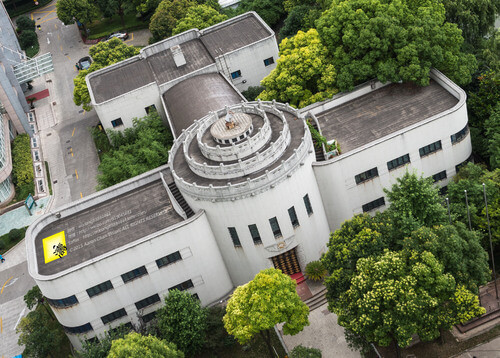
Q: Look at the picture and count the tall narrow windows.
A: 5